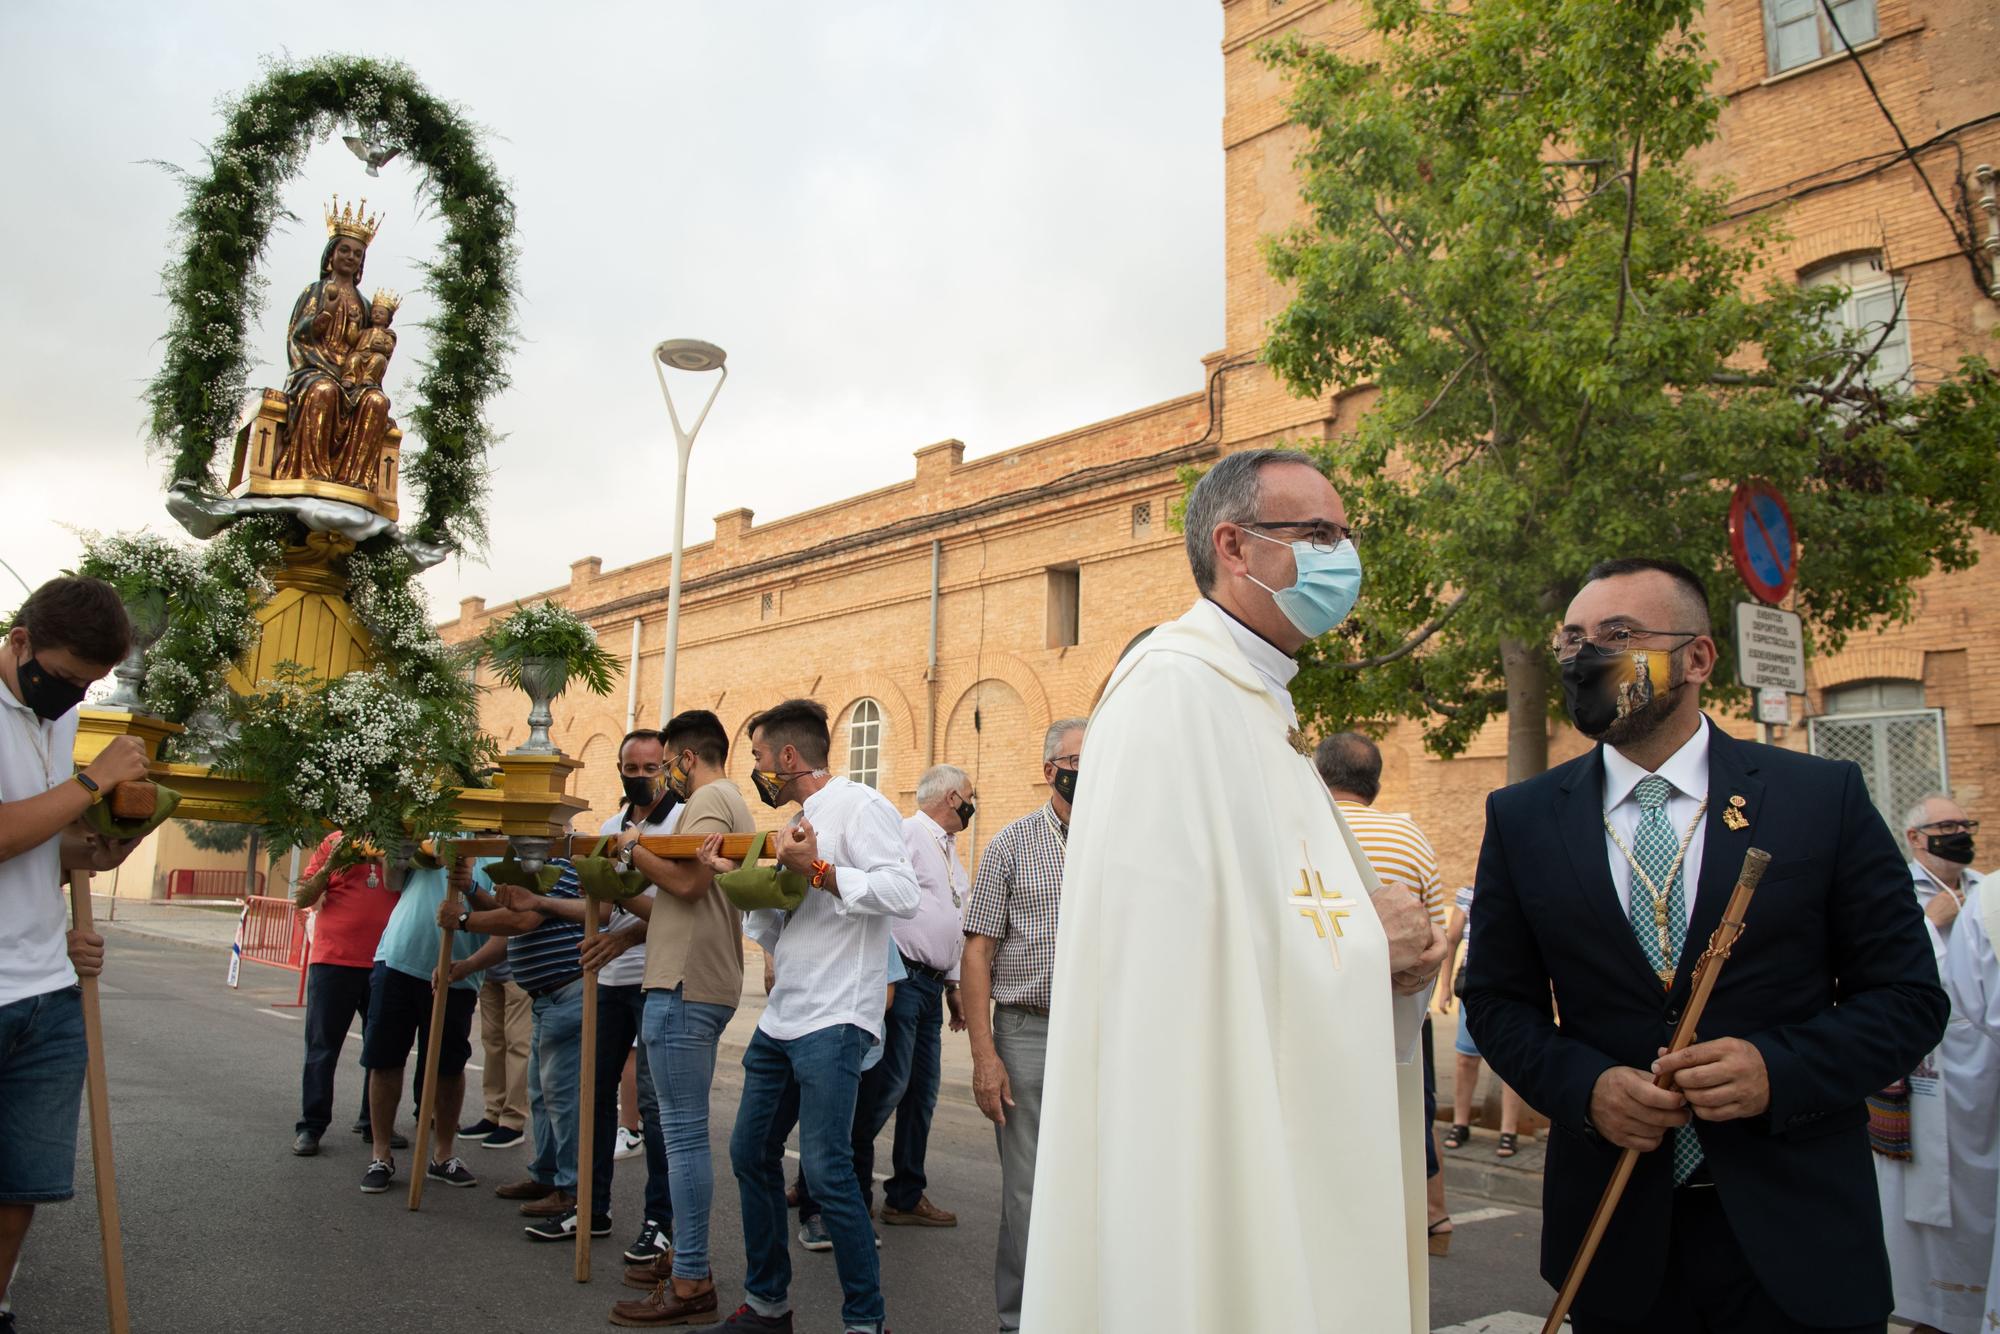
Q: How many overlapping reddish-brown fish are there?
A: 0